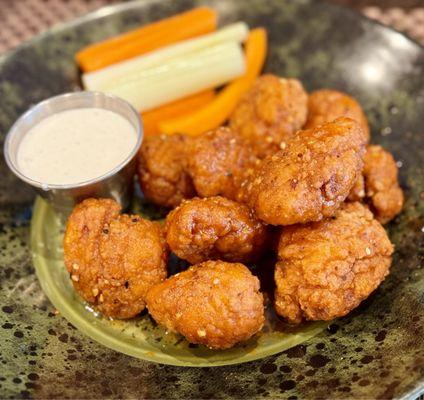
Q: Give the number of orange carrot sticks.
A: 3